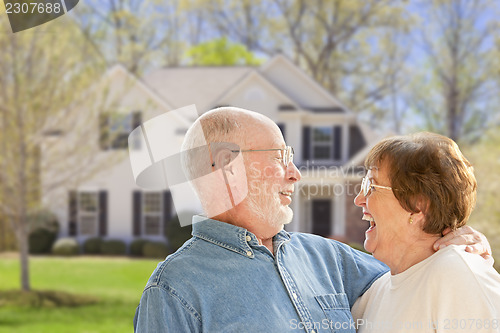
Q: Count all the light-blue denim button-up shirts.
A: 1